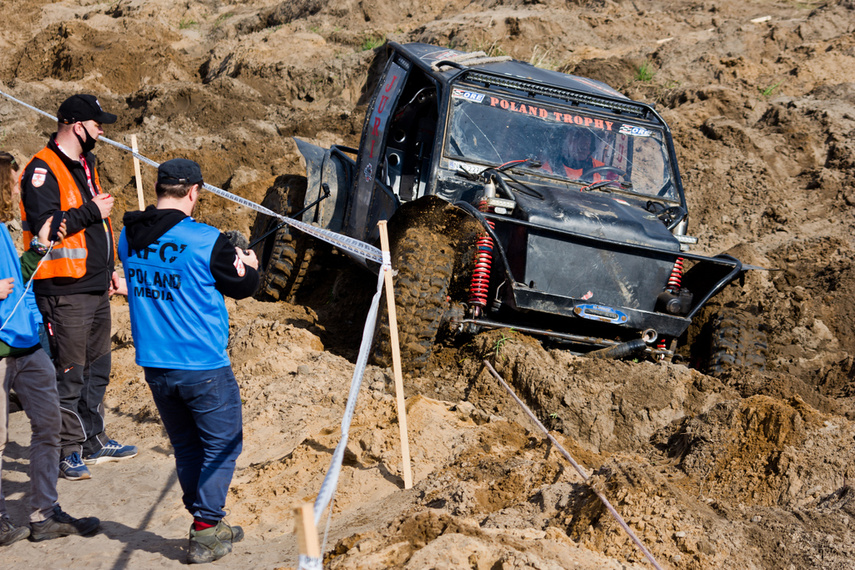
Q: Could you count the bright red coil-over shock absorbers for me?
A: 2